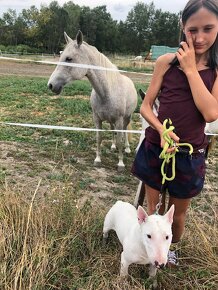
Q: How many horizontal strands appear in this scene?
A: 2